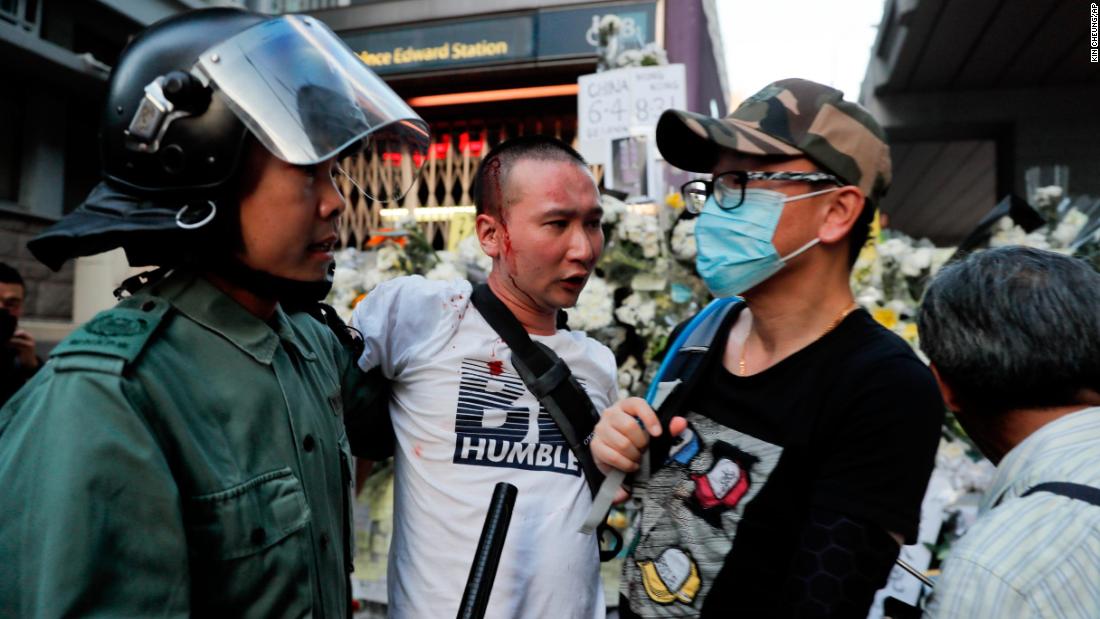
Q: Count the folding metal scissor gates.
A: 1